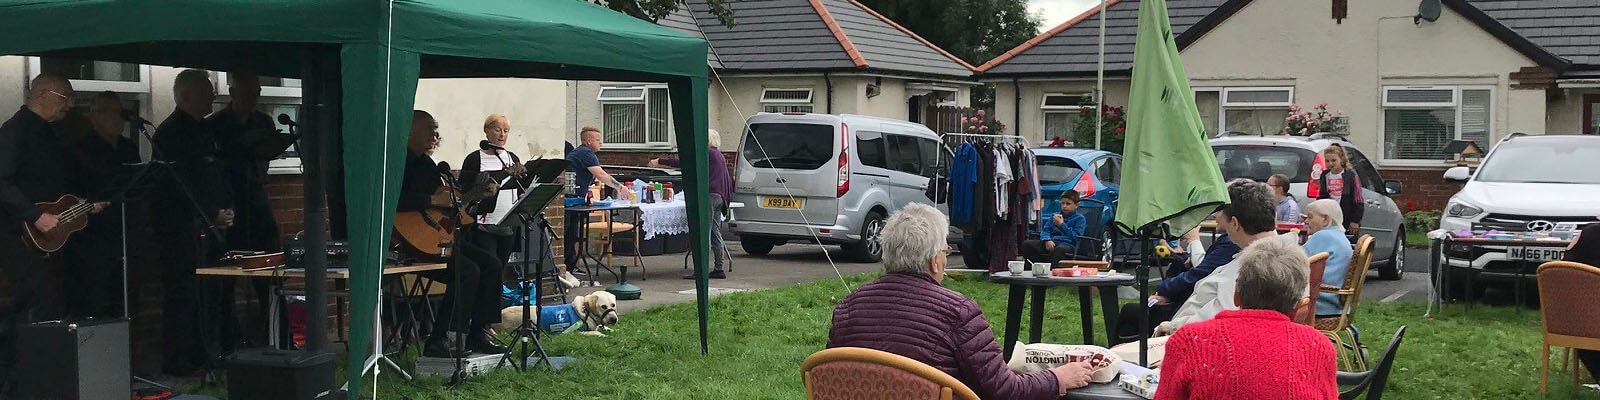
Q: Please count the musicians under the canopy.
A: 6